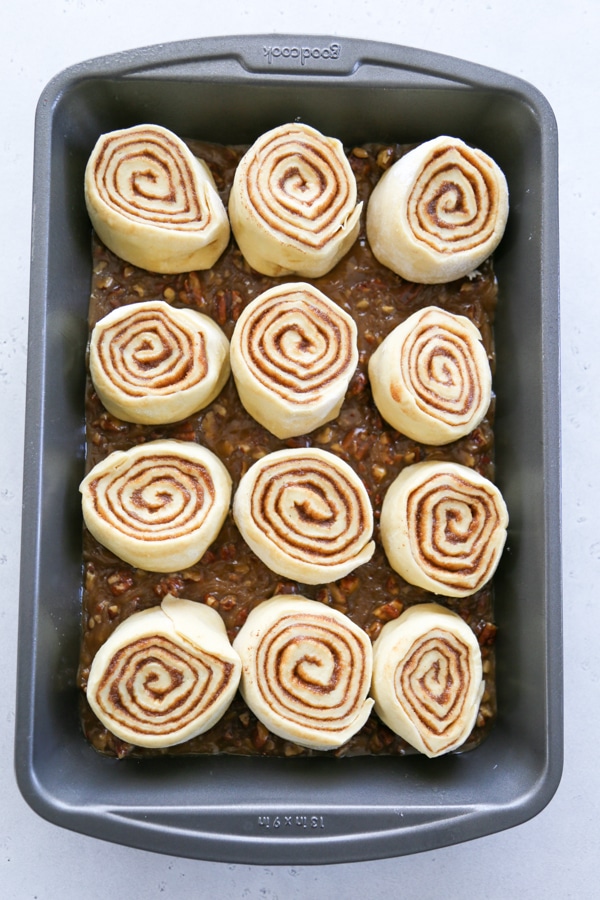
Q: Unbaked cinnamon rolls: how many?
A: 12